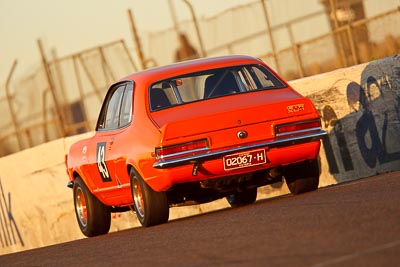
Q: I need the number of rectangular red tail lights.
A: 2